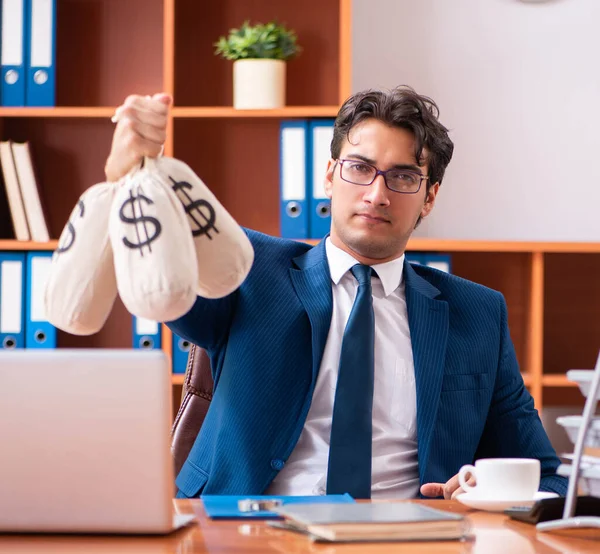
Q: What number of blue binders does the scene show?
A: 10